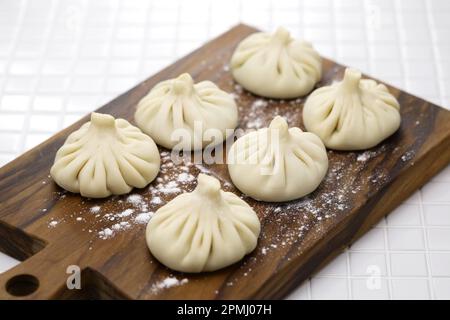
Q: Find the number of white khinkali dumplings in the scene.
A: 6